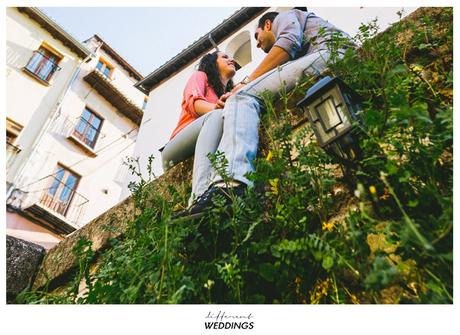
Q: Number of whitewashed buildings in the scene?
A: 3